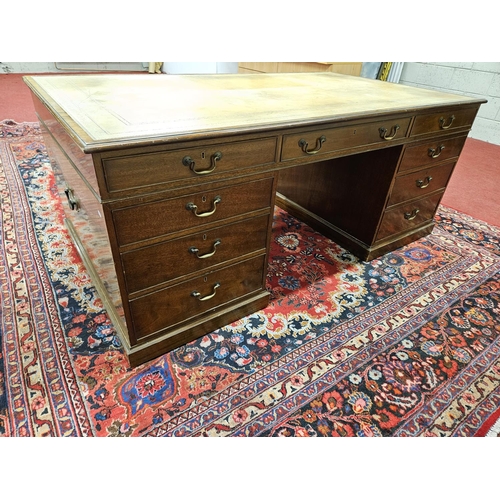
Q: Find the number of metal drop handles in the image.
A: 11